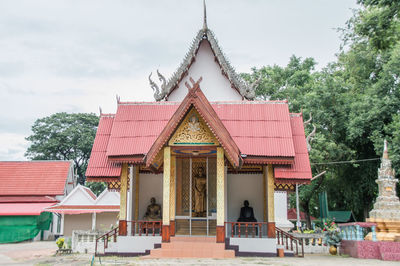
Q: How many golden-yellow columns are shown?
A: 4